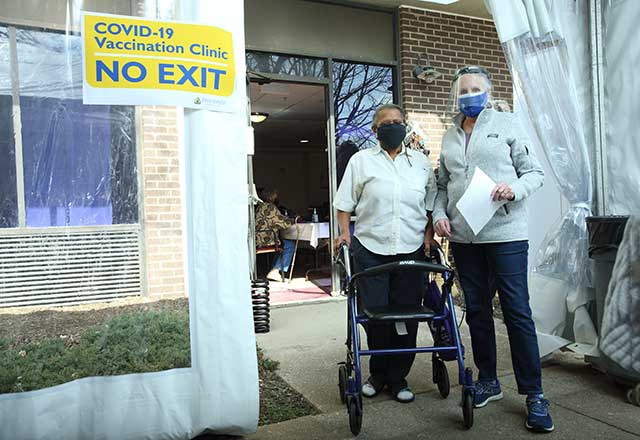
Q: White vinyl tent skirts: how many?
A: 2